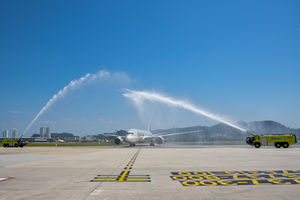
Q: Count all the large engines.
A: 2